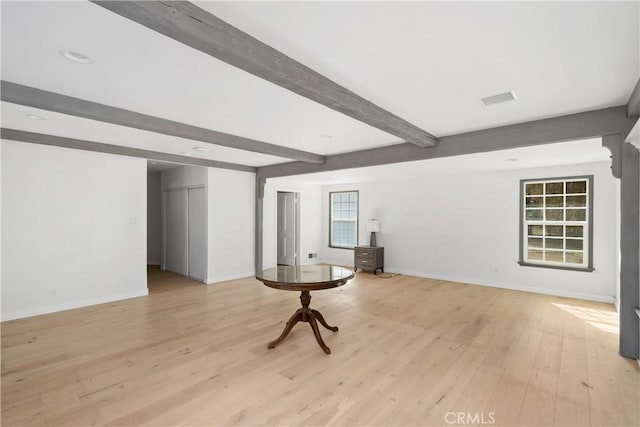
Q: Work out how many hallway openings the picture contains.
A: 1